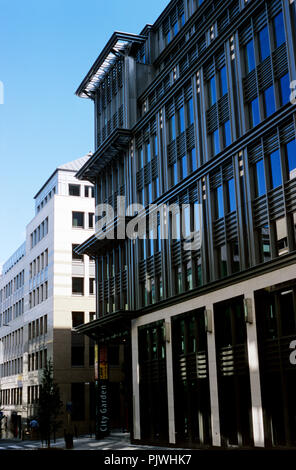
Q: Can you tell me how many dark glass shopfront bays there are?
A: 4